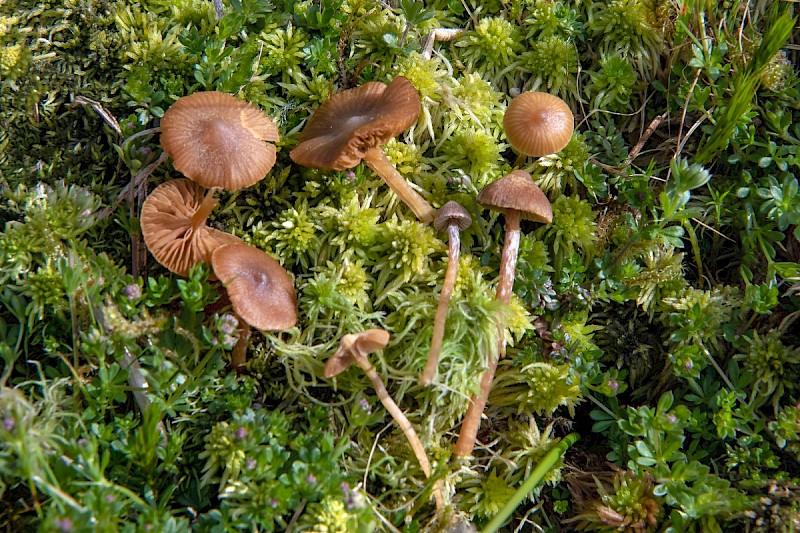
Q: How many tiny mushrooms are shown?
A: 8